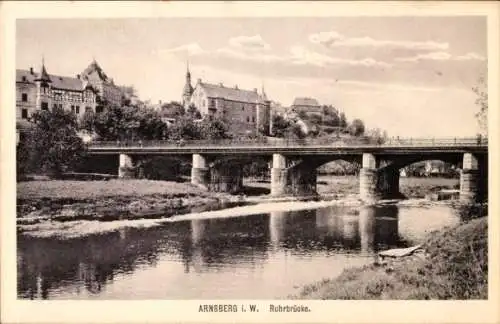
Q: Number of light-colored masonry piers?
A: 5